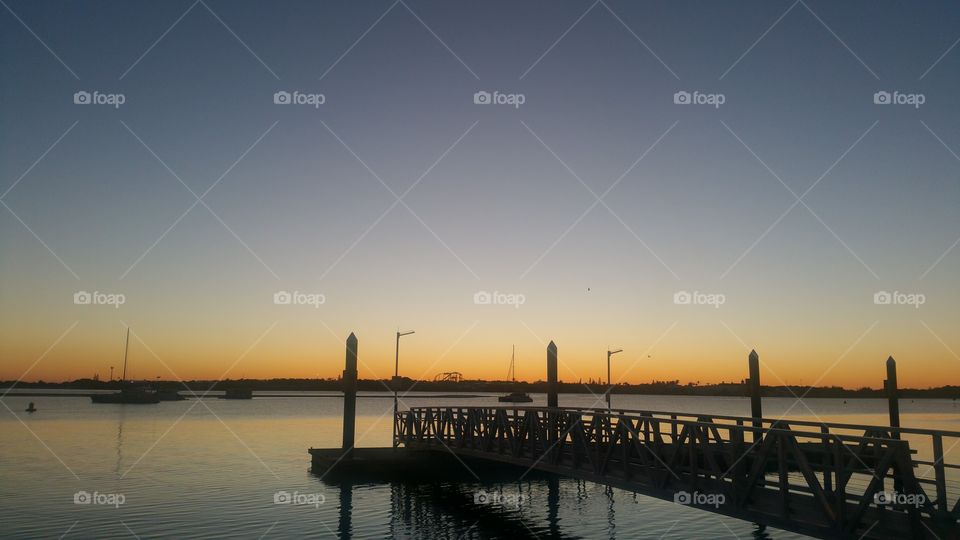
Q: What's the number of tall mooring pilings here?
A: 4